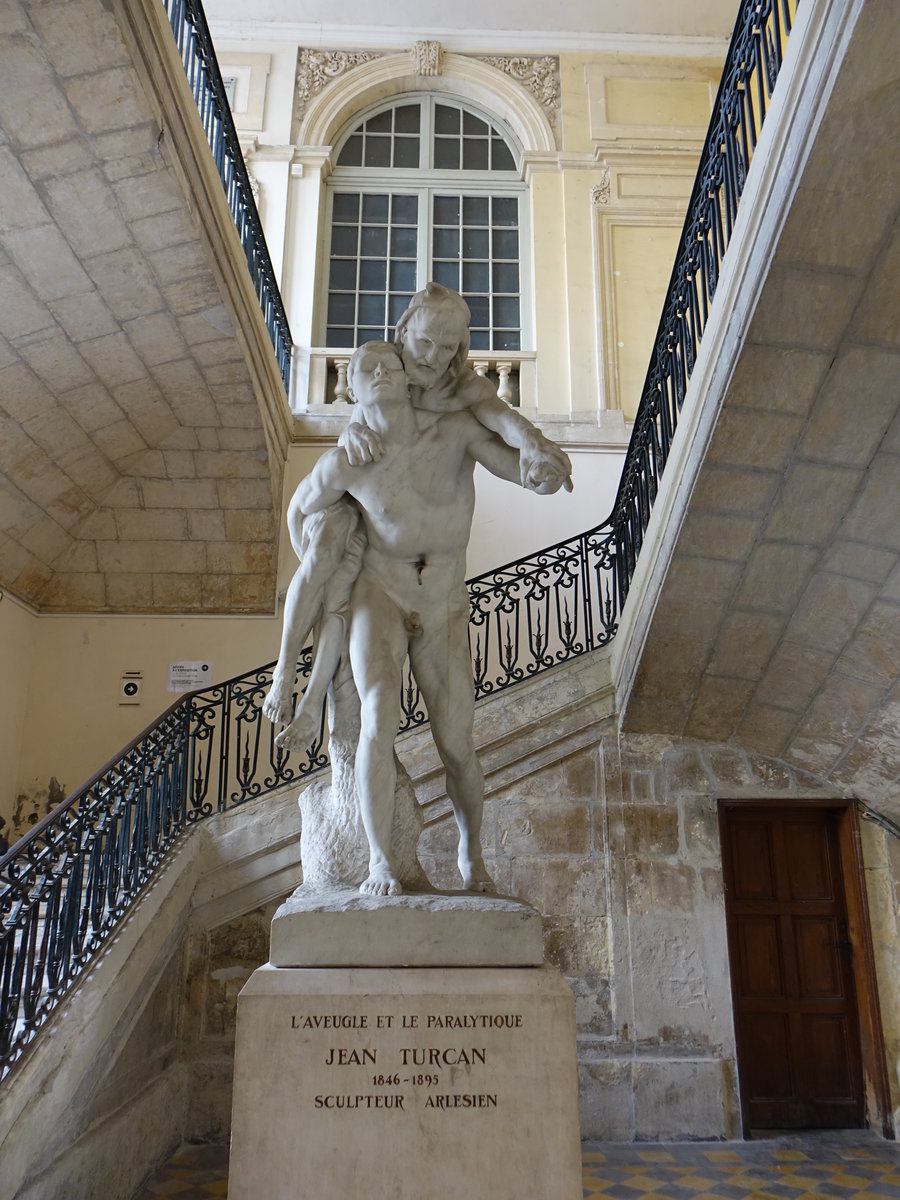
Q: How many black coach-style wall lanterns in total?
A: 0